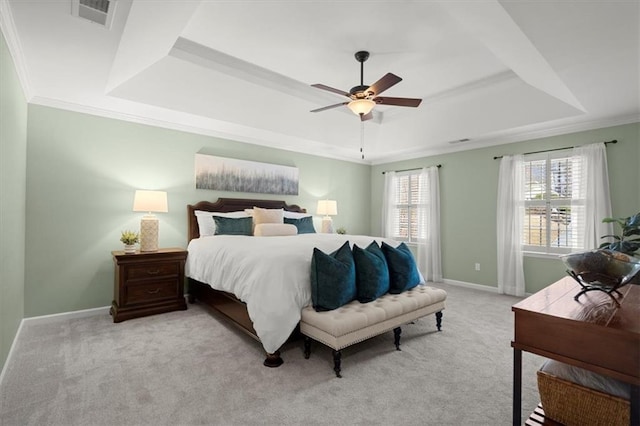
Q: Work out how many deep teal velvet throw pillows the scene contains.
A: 5